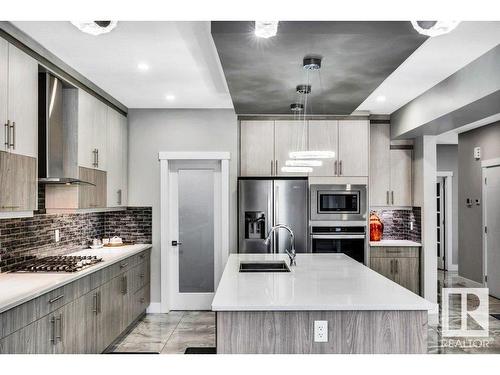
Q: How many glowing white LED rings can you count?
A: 3